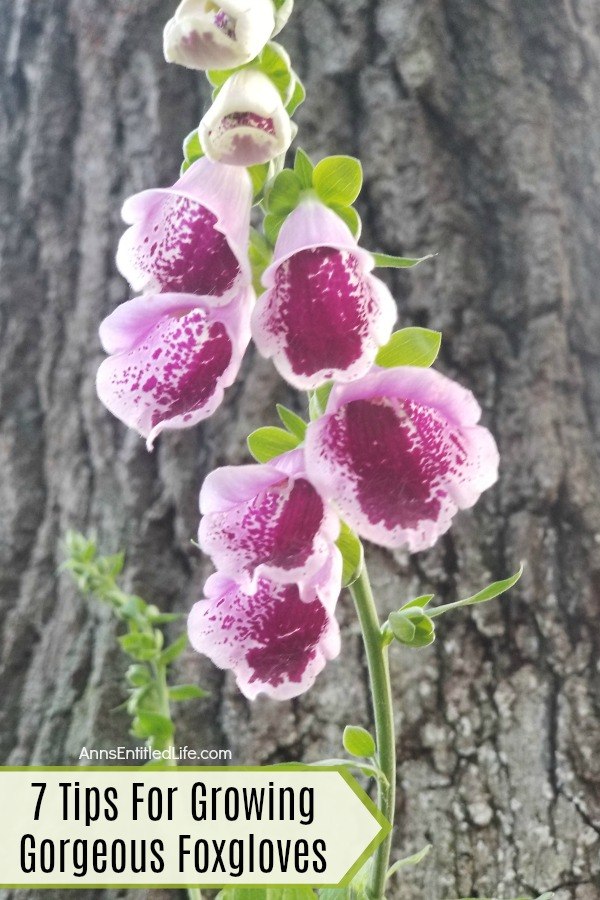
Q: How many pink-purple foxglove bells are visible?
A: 6